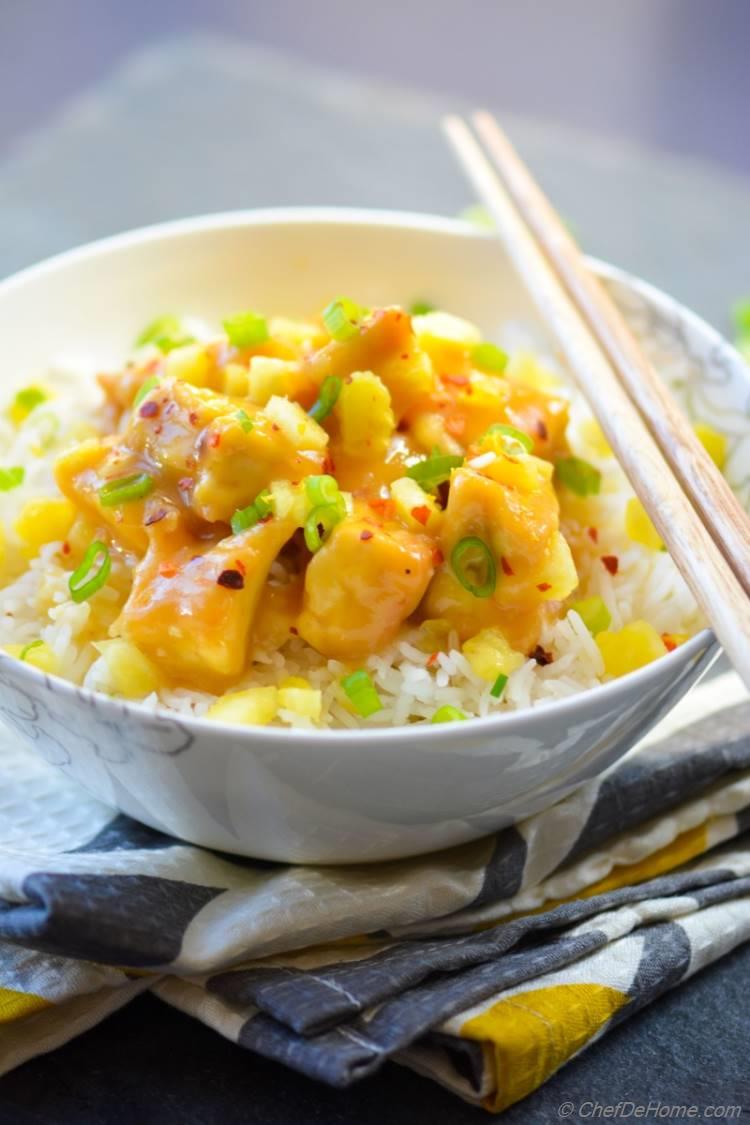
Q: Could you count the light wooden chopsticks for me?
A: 2